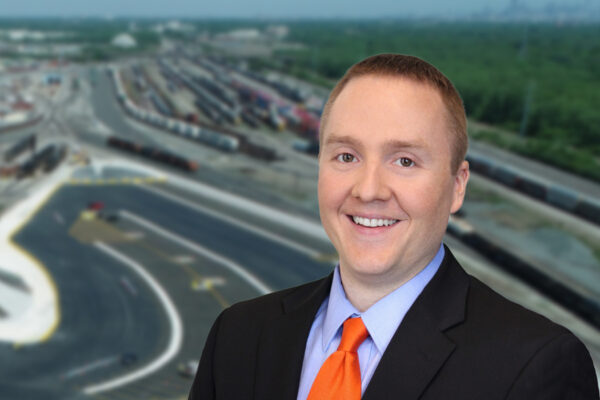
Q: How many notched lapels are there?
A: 2